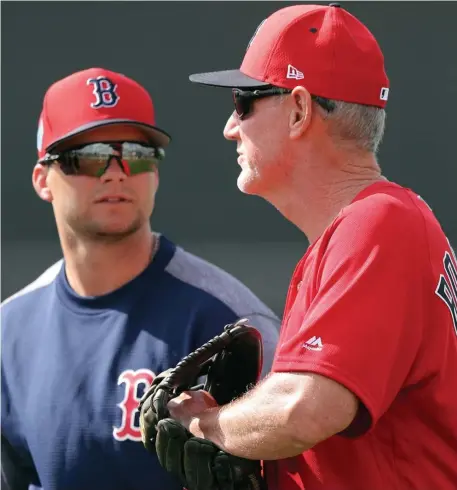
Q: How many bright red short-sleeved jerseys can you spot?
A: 1